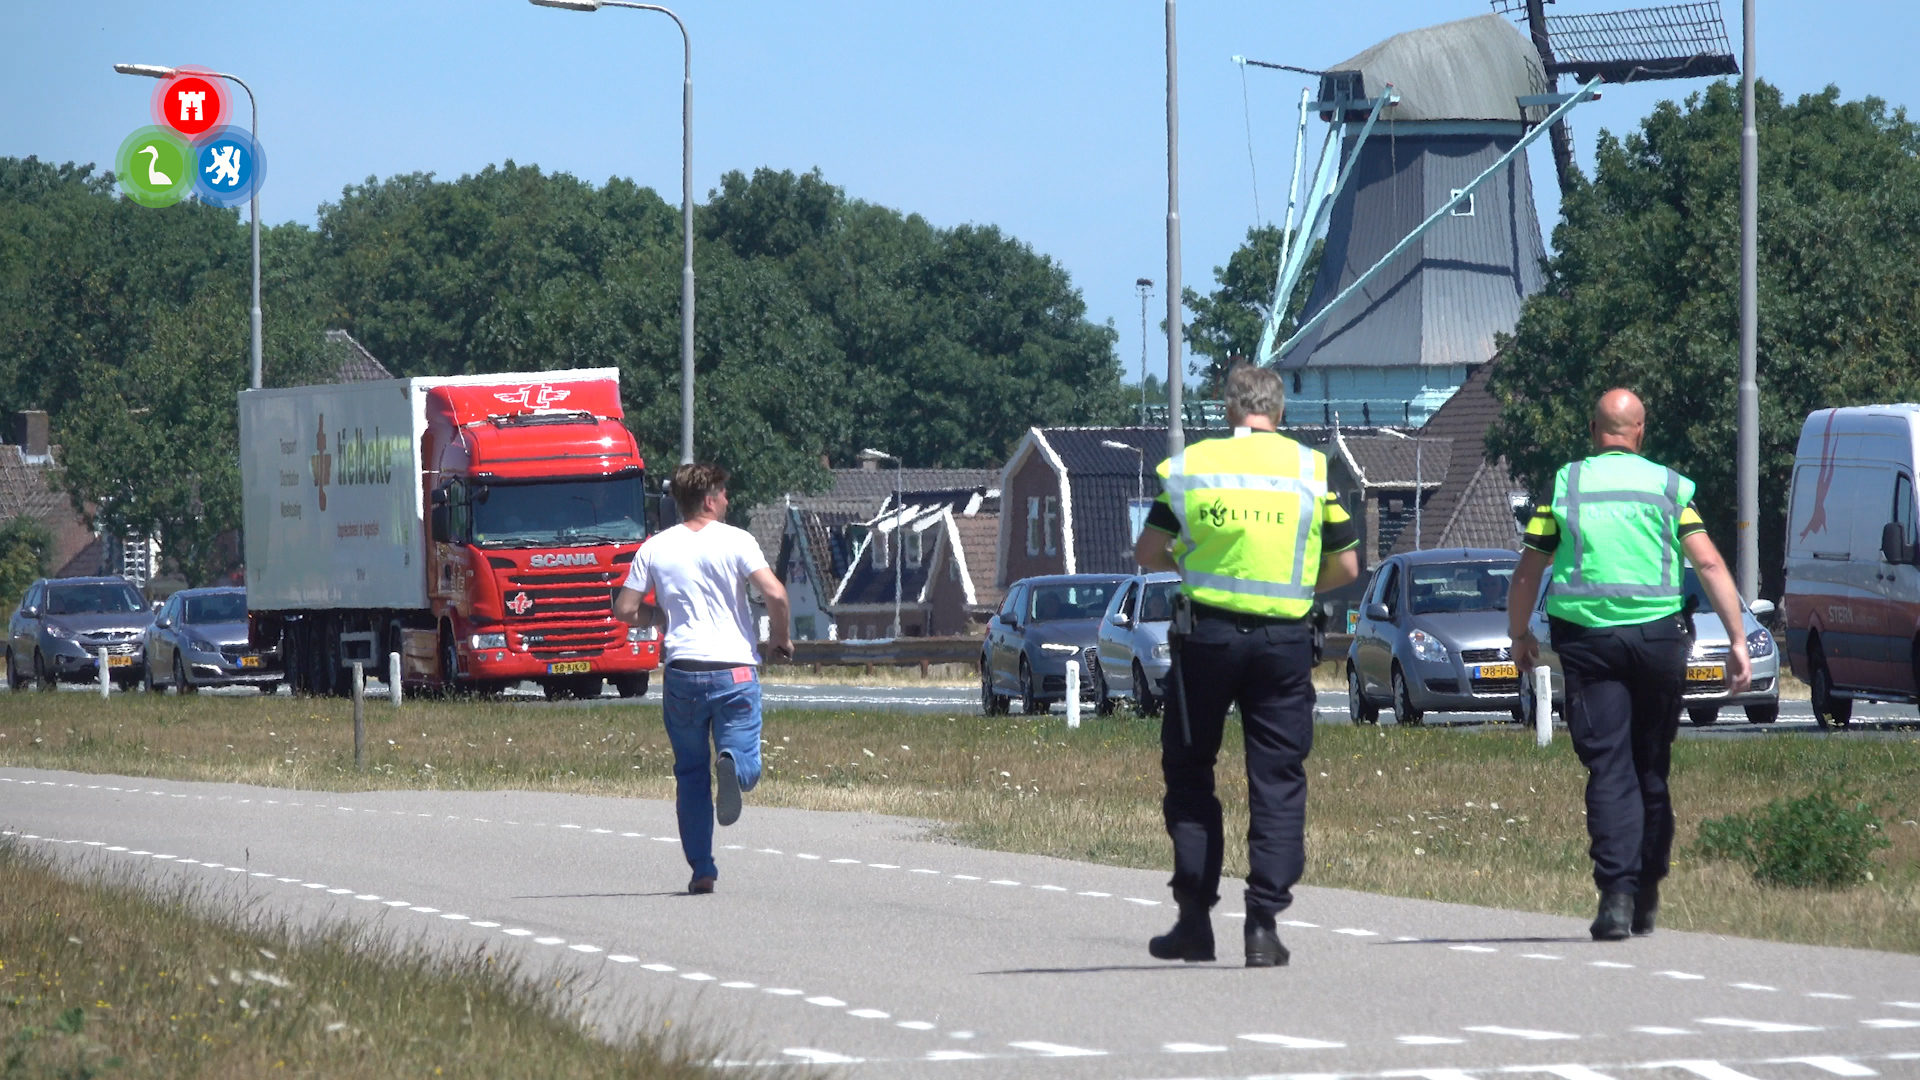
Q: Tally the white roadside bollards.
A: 4